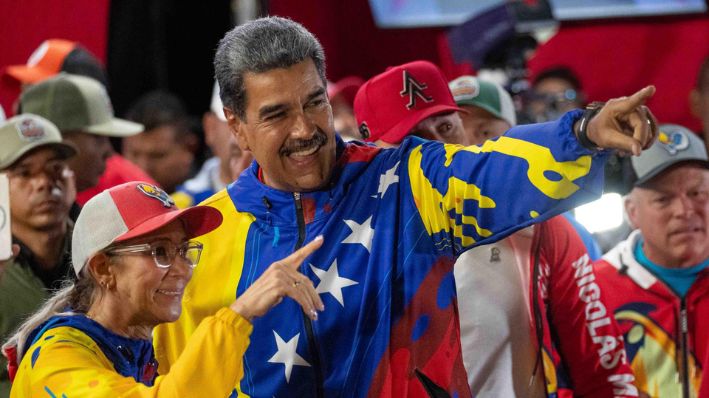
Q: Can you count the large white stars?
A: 4